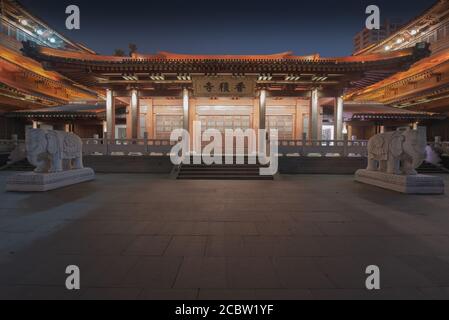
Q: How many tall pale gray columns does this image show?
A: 6